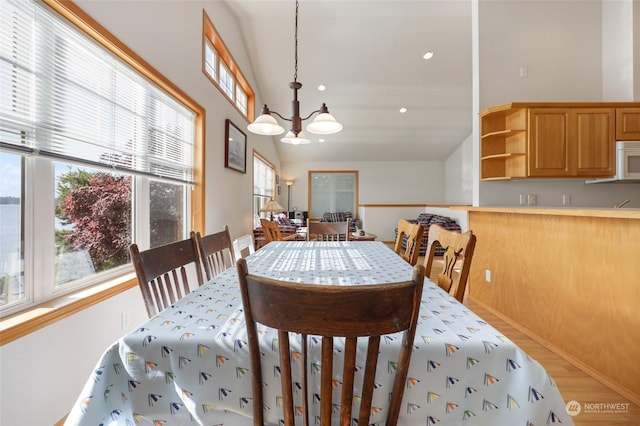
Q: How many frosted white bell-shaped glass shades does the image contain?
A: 3